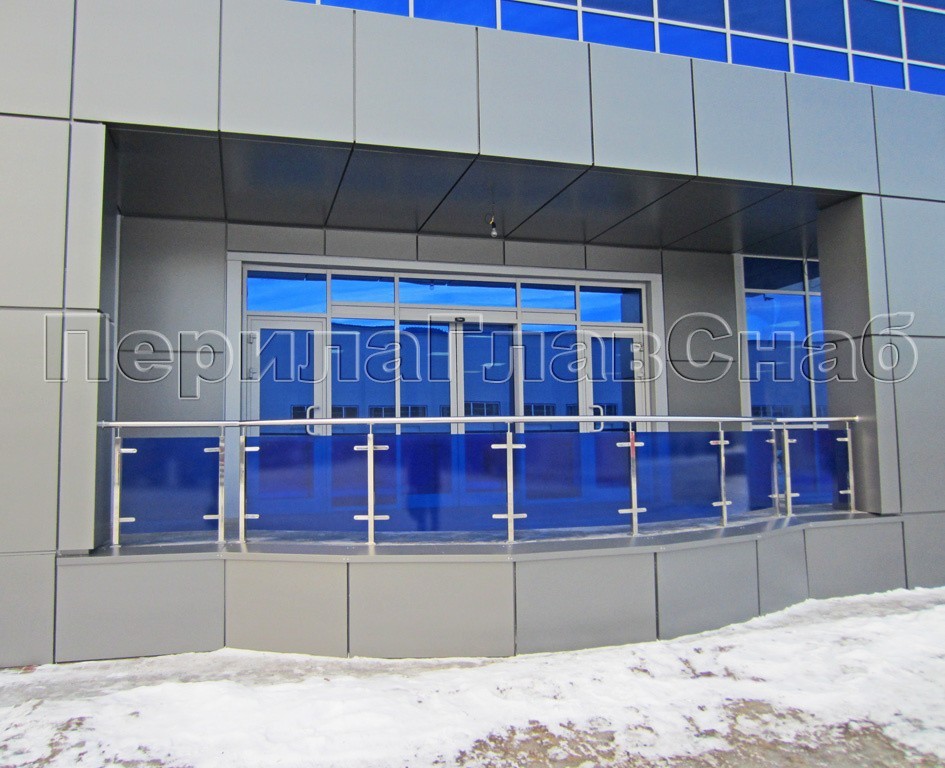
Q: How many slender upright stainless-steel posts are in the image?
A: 10